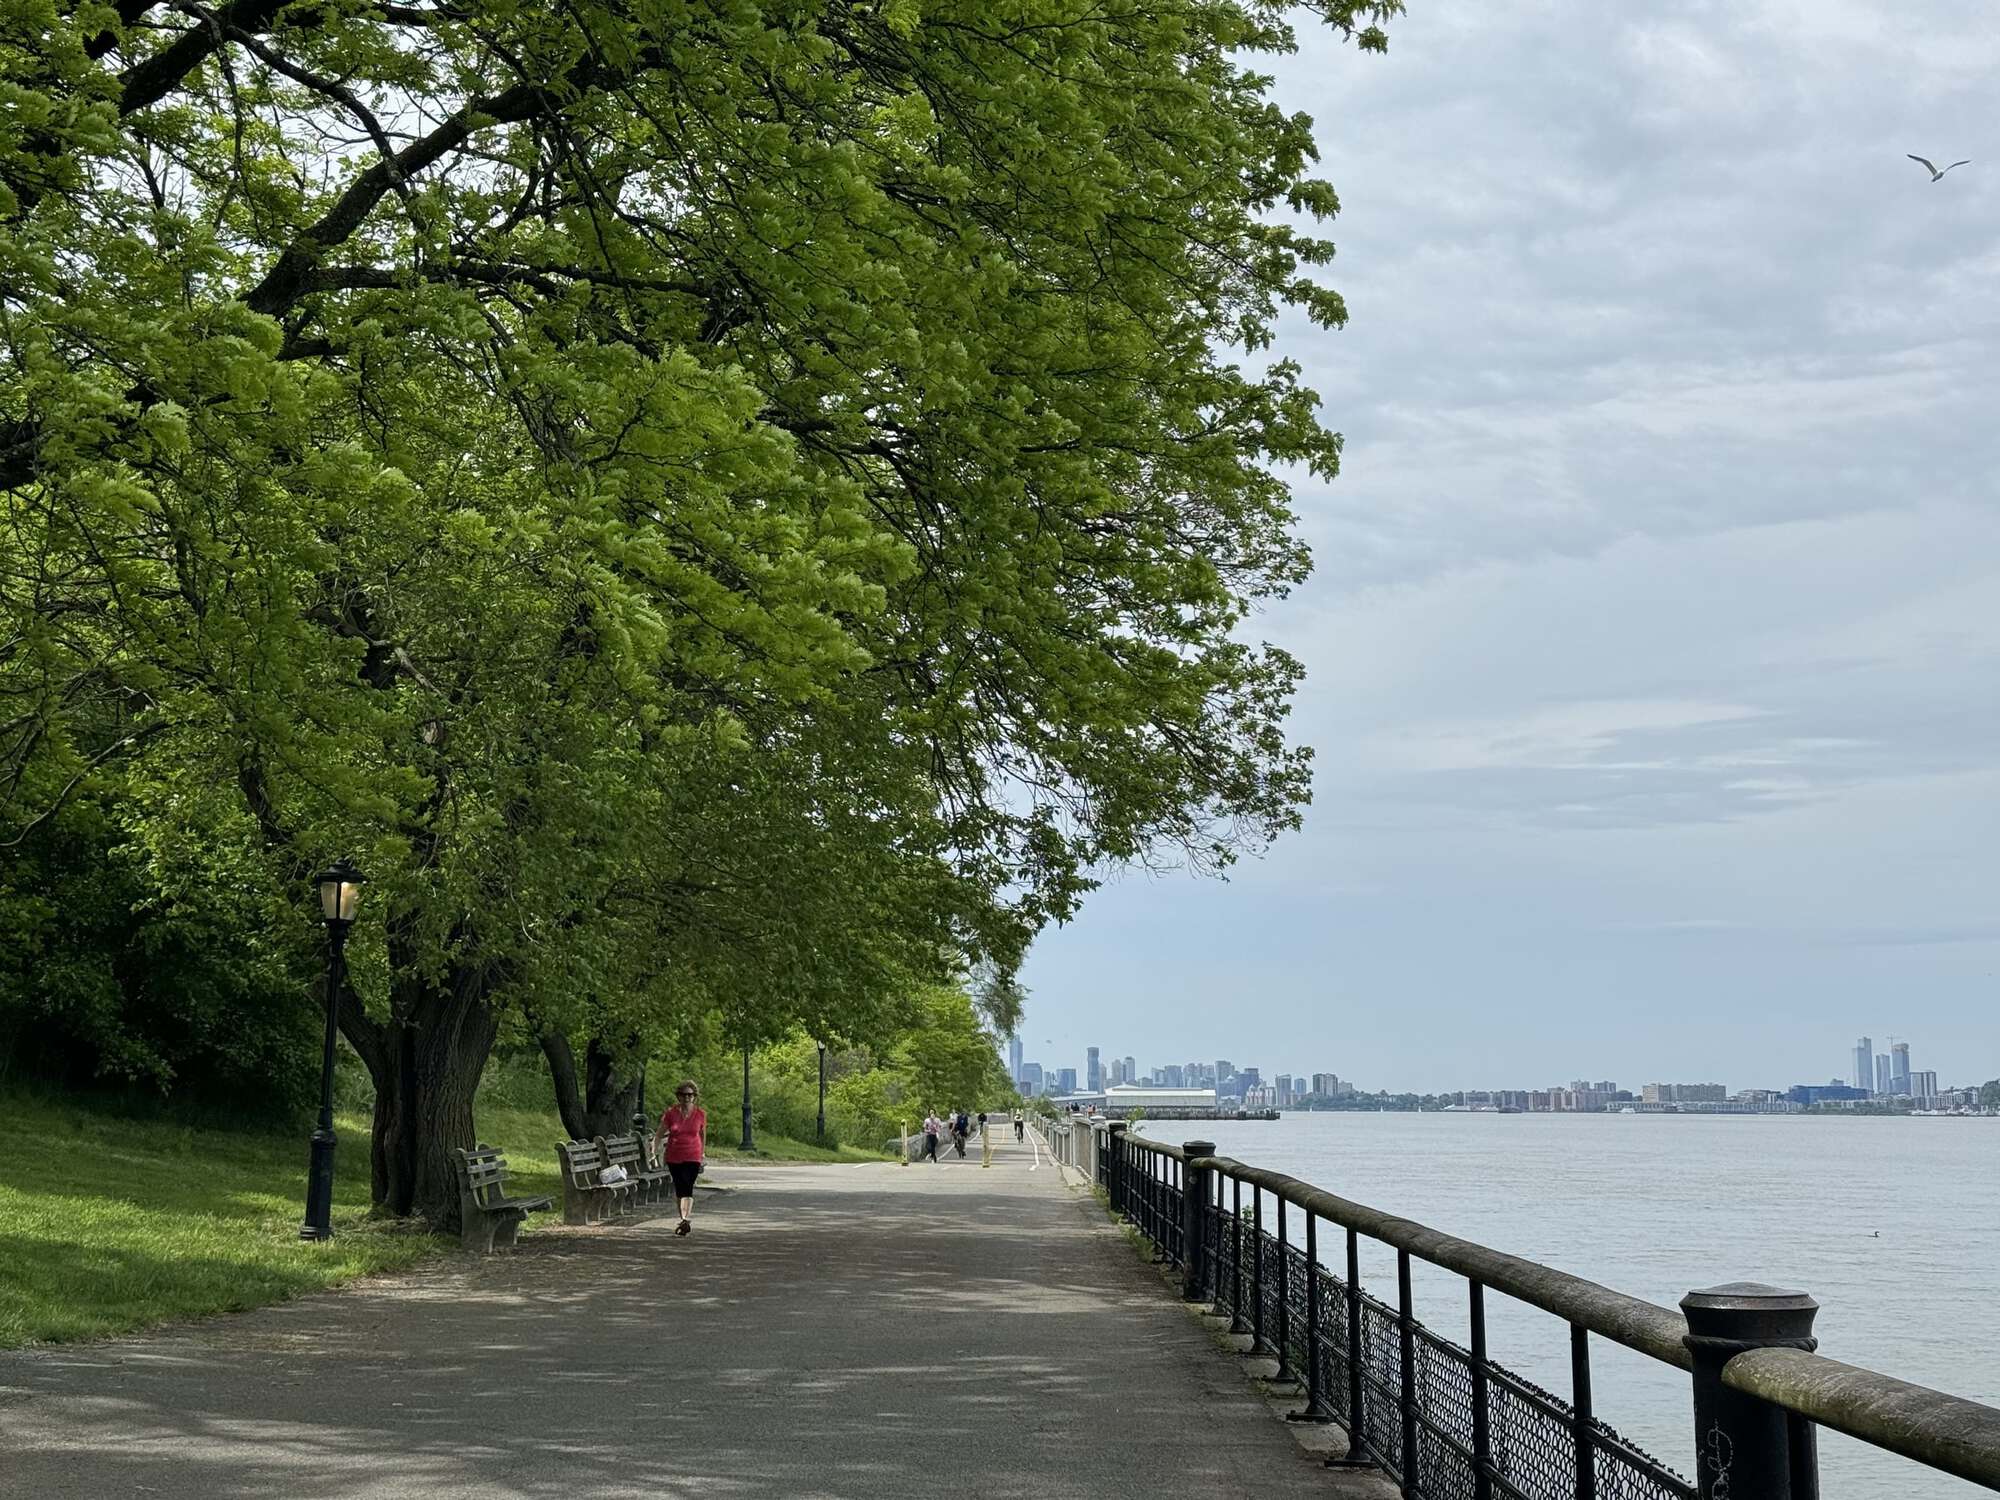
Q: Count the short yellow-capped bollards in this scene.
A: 2